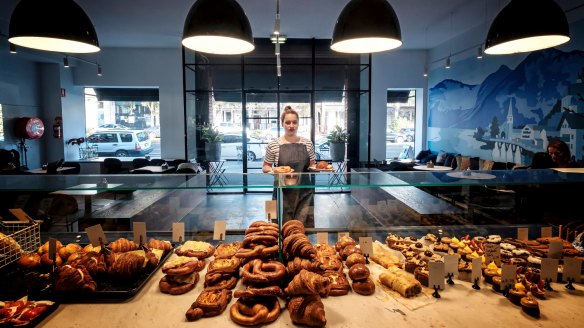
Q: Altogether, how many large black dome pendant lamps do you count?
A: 4